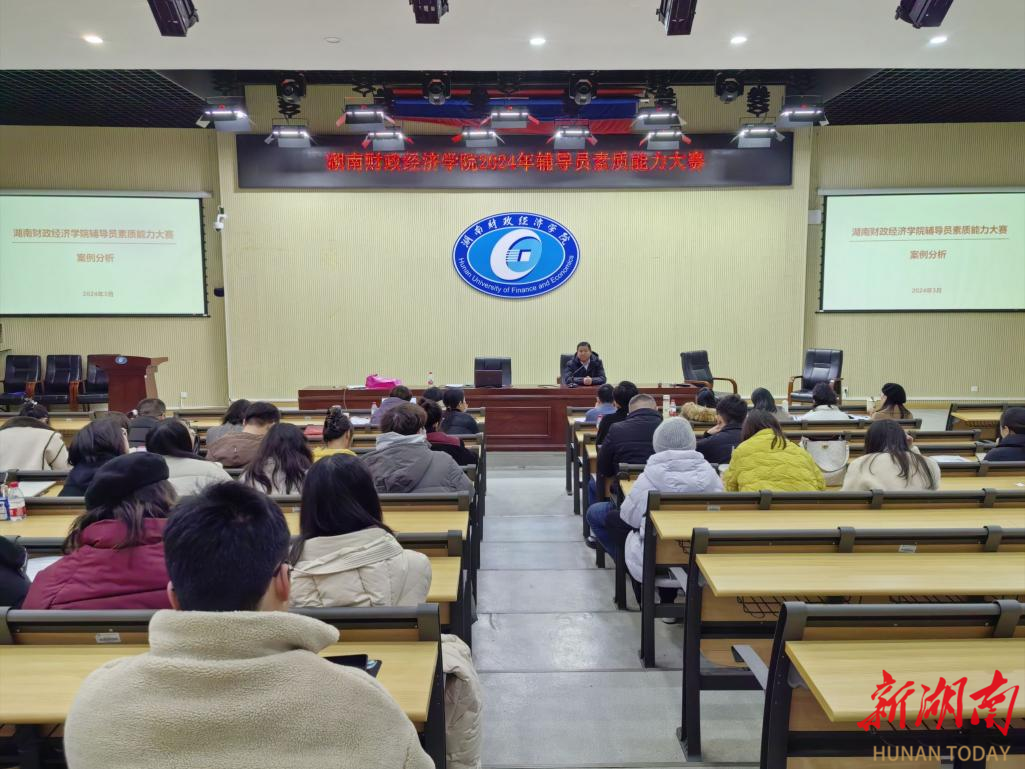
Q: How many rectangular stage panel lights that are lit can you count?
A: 11